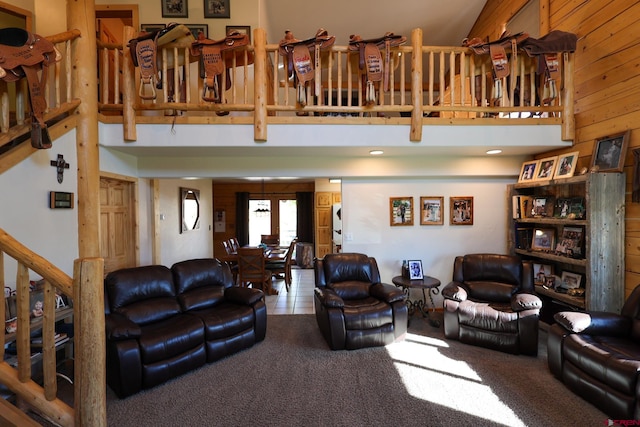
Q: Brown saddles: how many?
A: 7